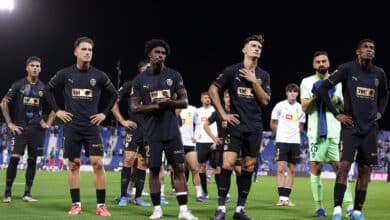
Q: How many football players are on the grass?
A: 11